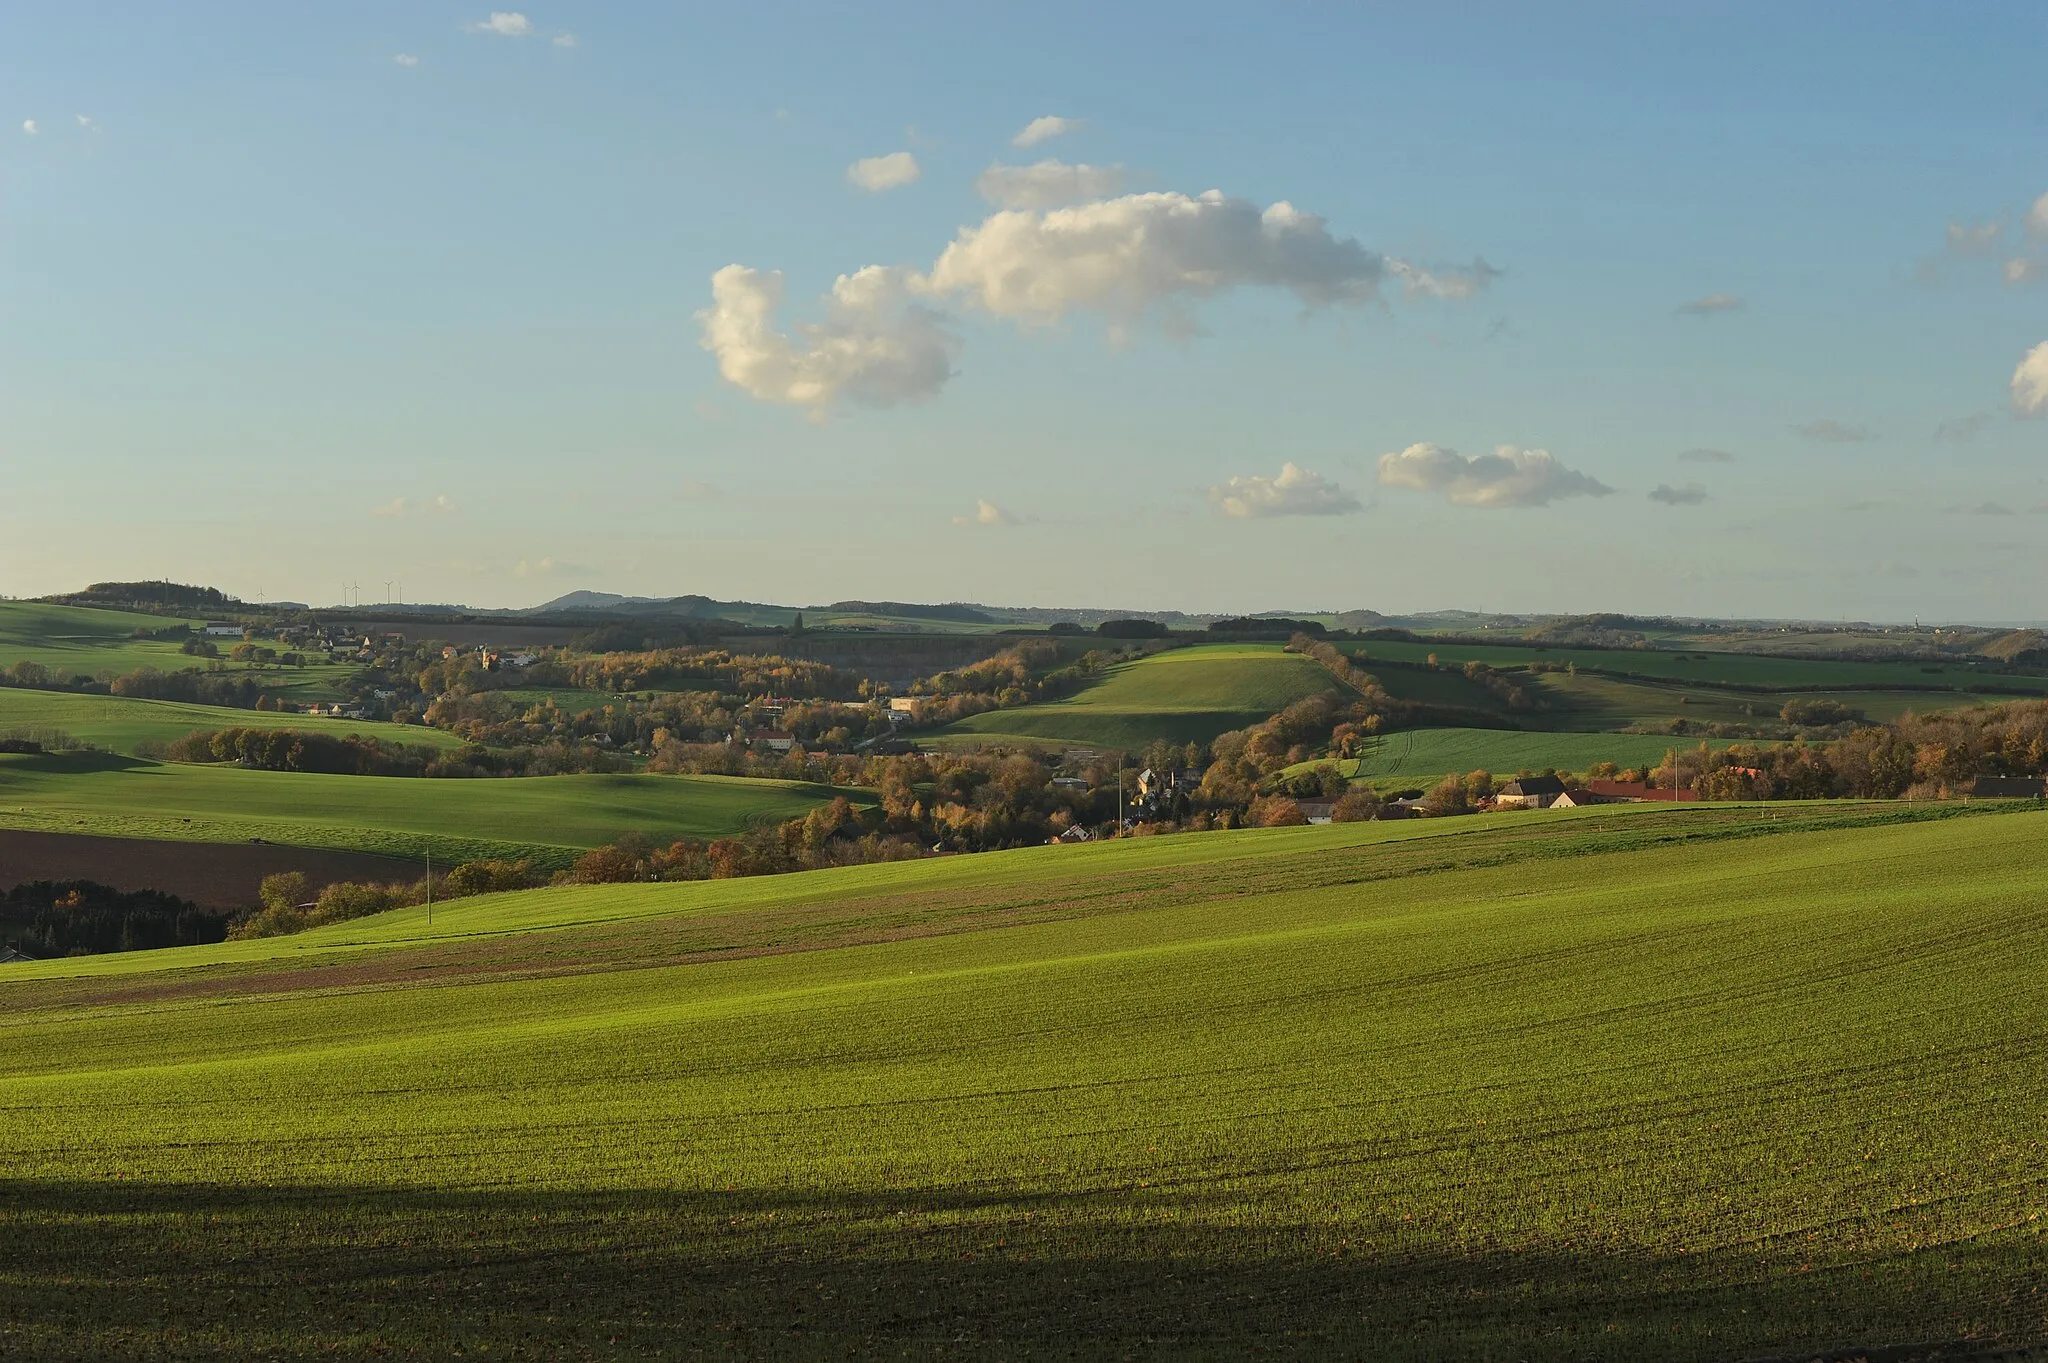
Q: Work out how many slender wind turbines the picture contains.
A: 5